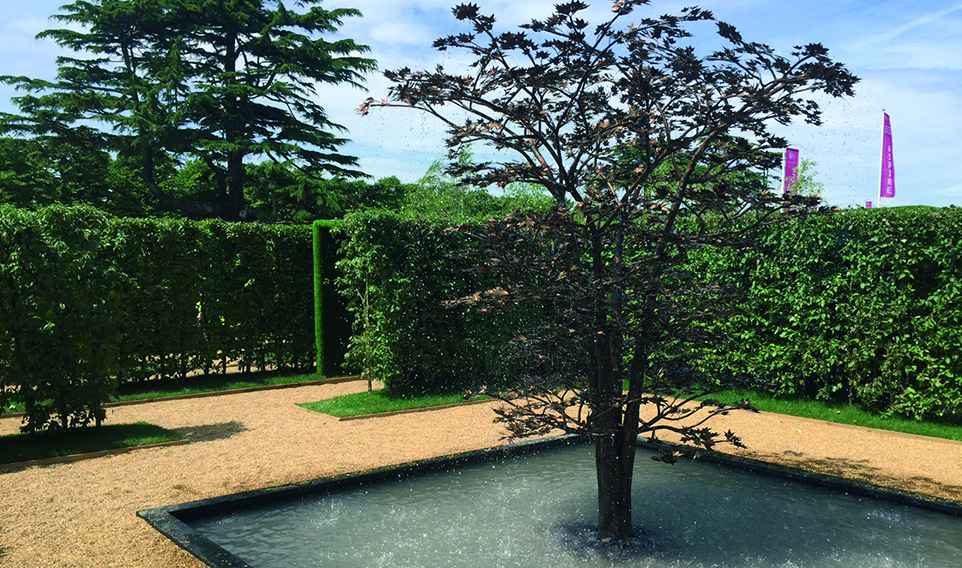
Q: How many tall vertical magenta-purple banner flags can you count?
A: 2